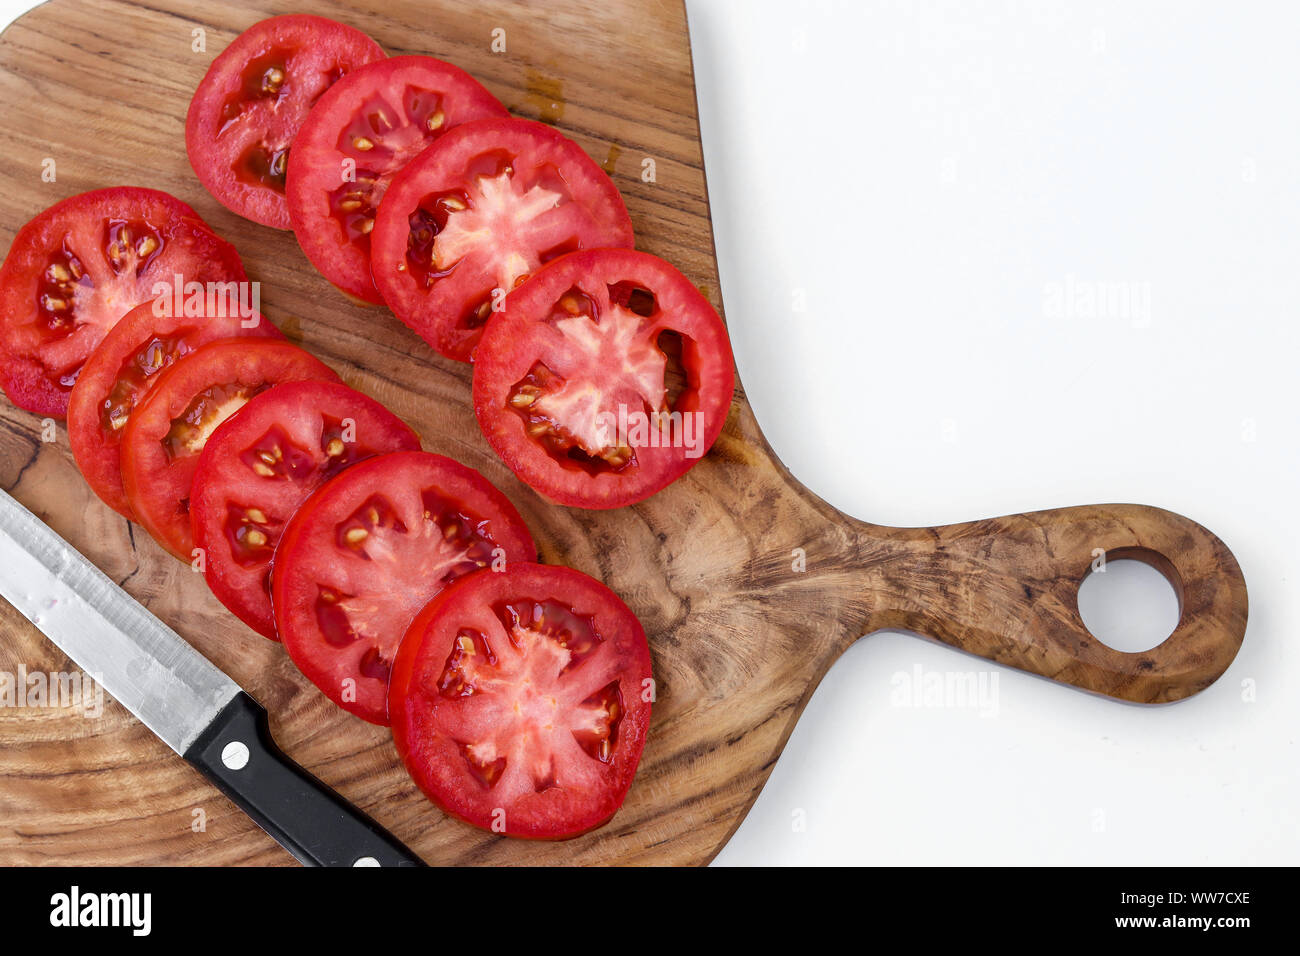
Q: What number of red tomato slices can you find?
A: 10